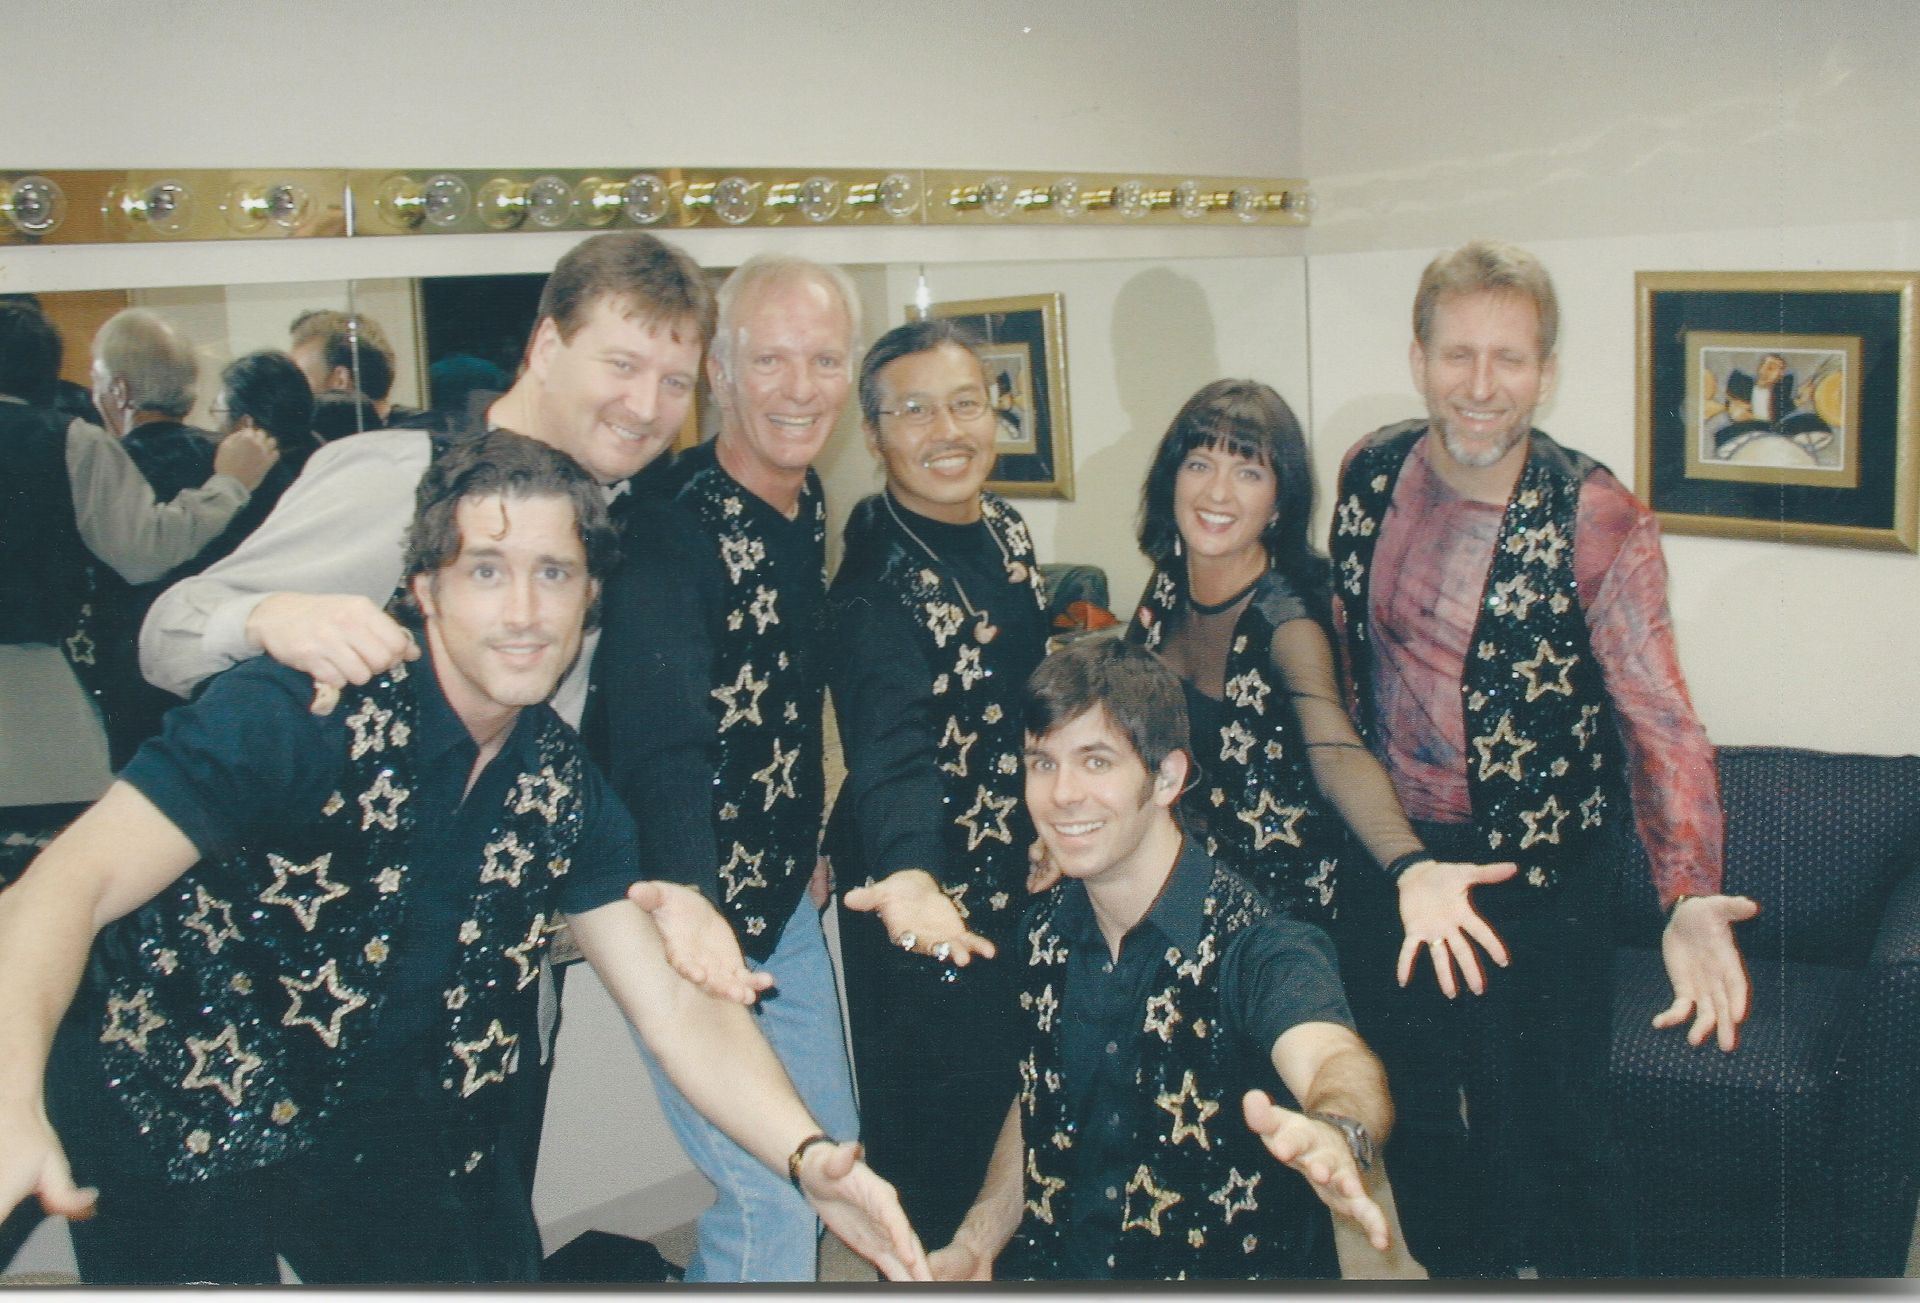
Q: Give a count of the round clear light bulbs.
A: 15